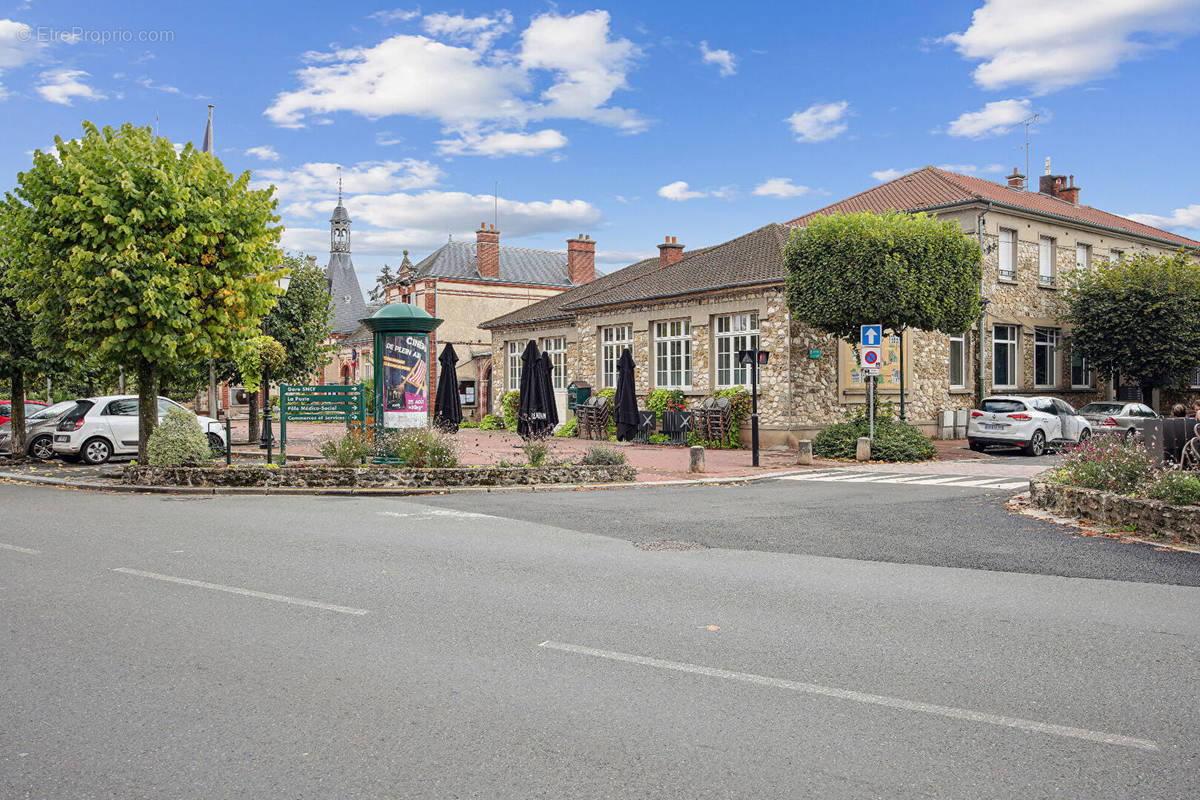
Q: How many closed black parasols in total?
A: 4